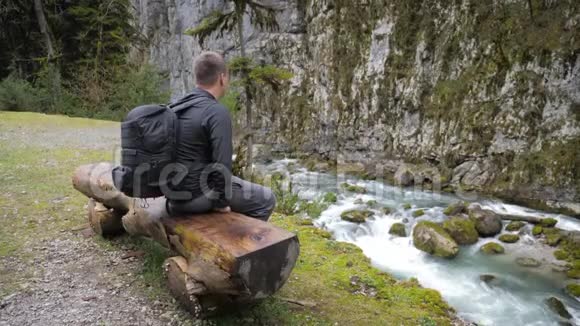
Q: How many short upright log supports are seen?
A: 2